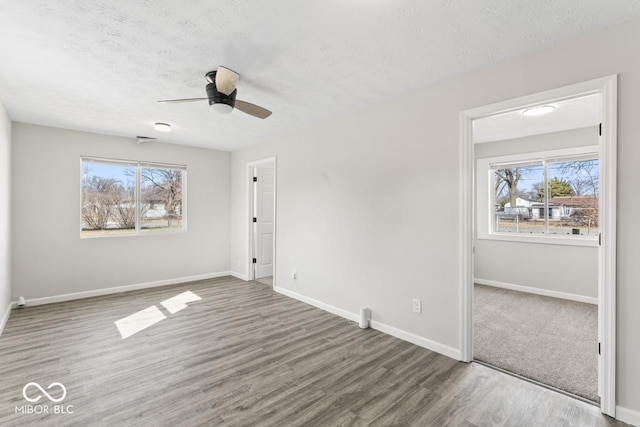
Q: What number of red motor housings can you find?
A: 0